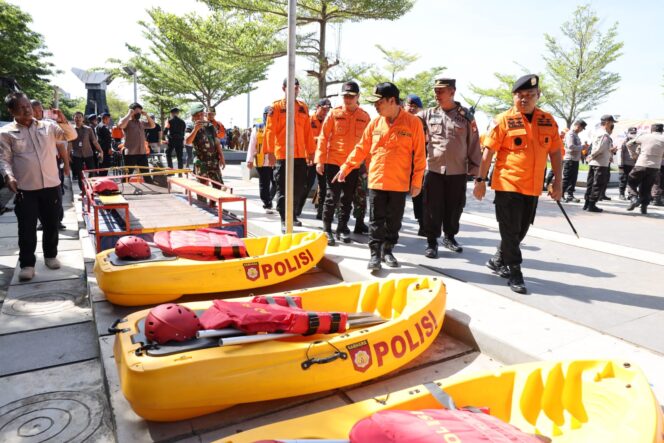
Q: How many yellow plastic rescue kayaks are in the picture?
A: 3